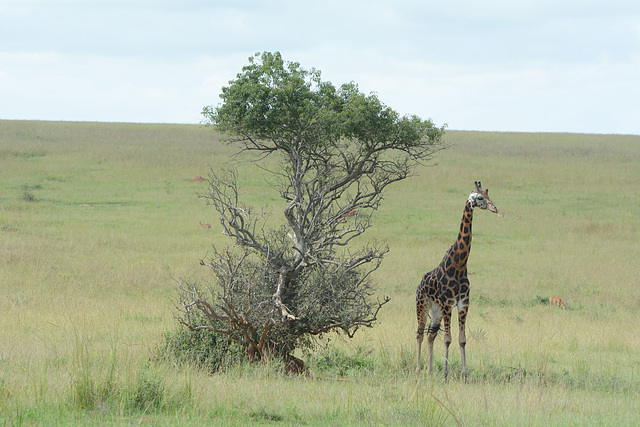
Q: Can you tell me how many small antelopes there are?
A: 2